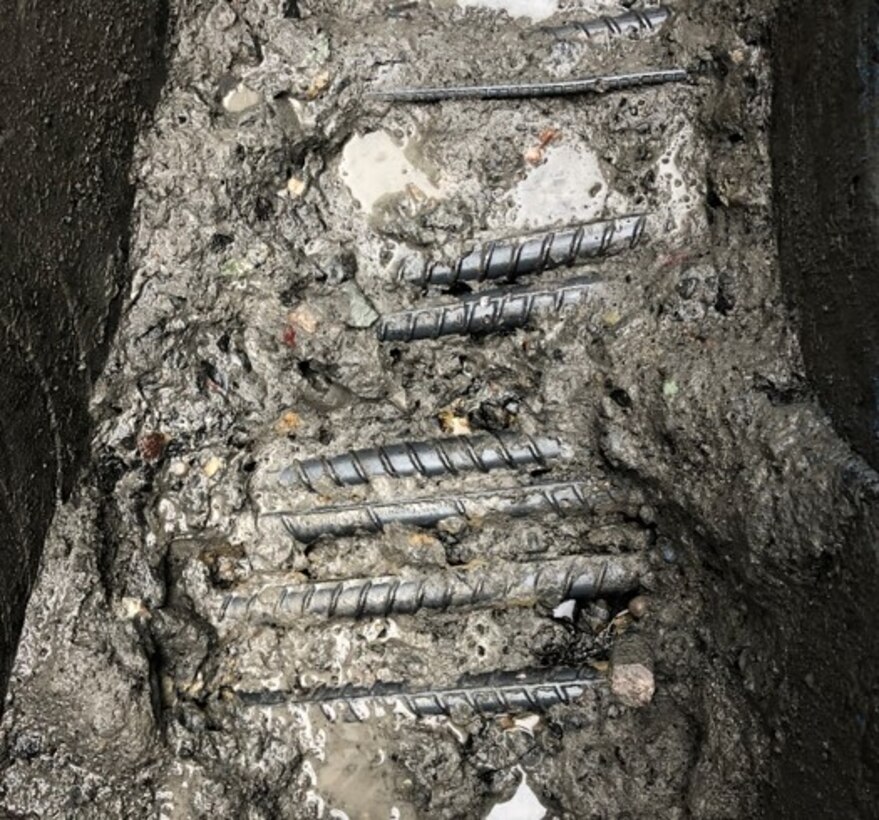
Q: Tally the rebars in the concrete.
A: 8